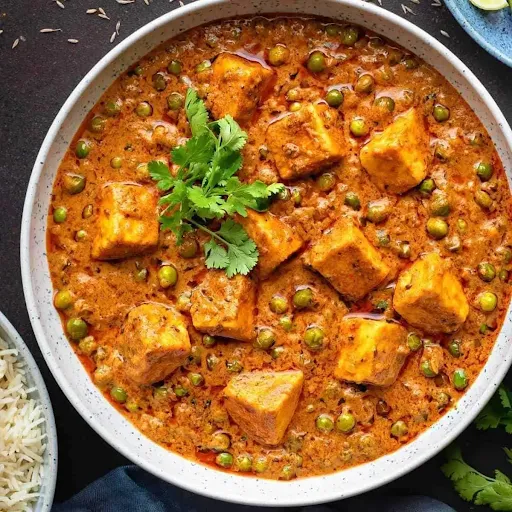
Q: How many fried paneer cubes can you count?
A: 11